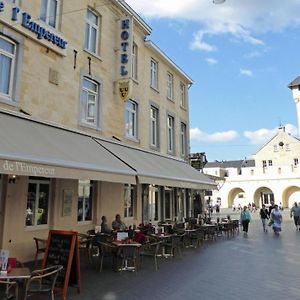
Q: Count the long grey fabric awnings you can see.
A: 2